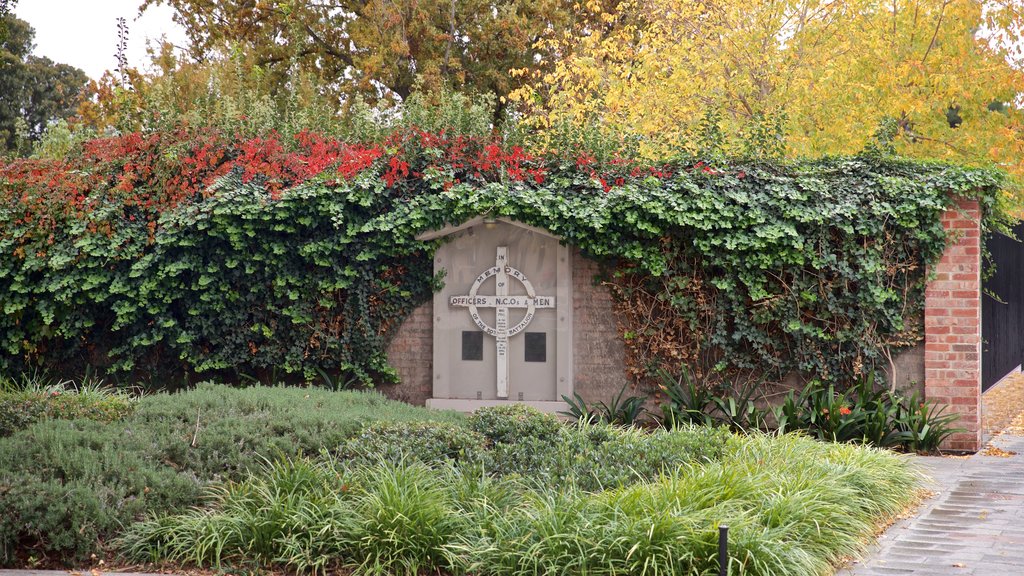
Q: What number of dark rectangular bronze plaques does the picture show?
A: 2